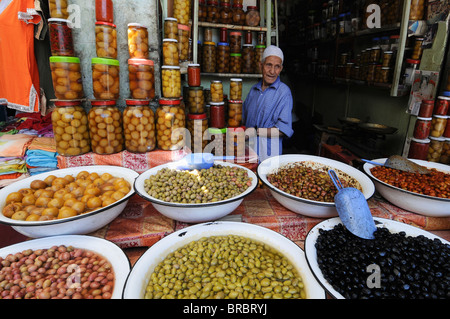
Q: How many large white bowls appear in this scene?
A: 7